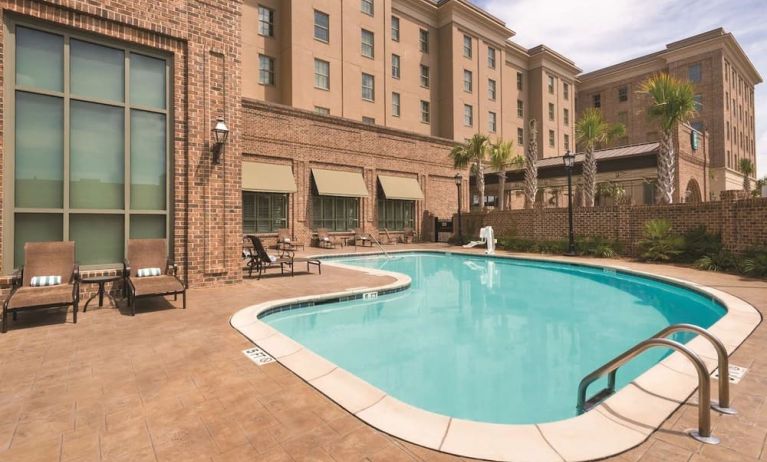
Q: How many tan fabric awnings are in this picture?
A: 3